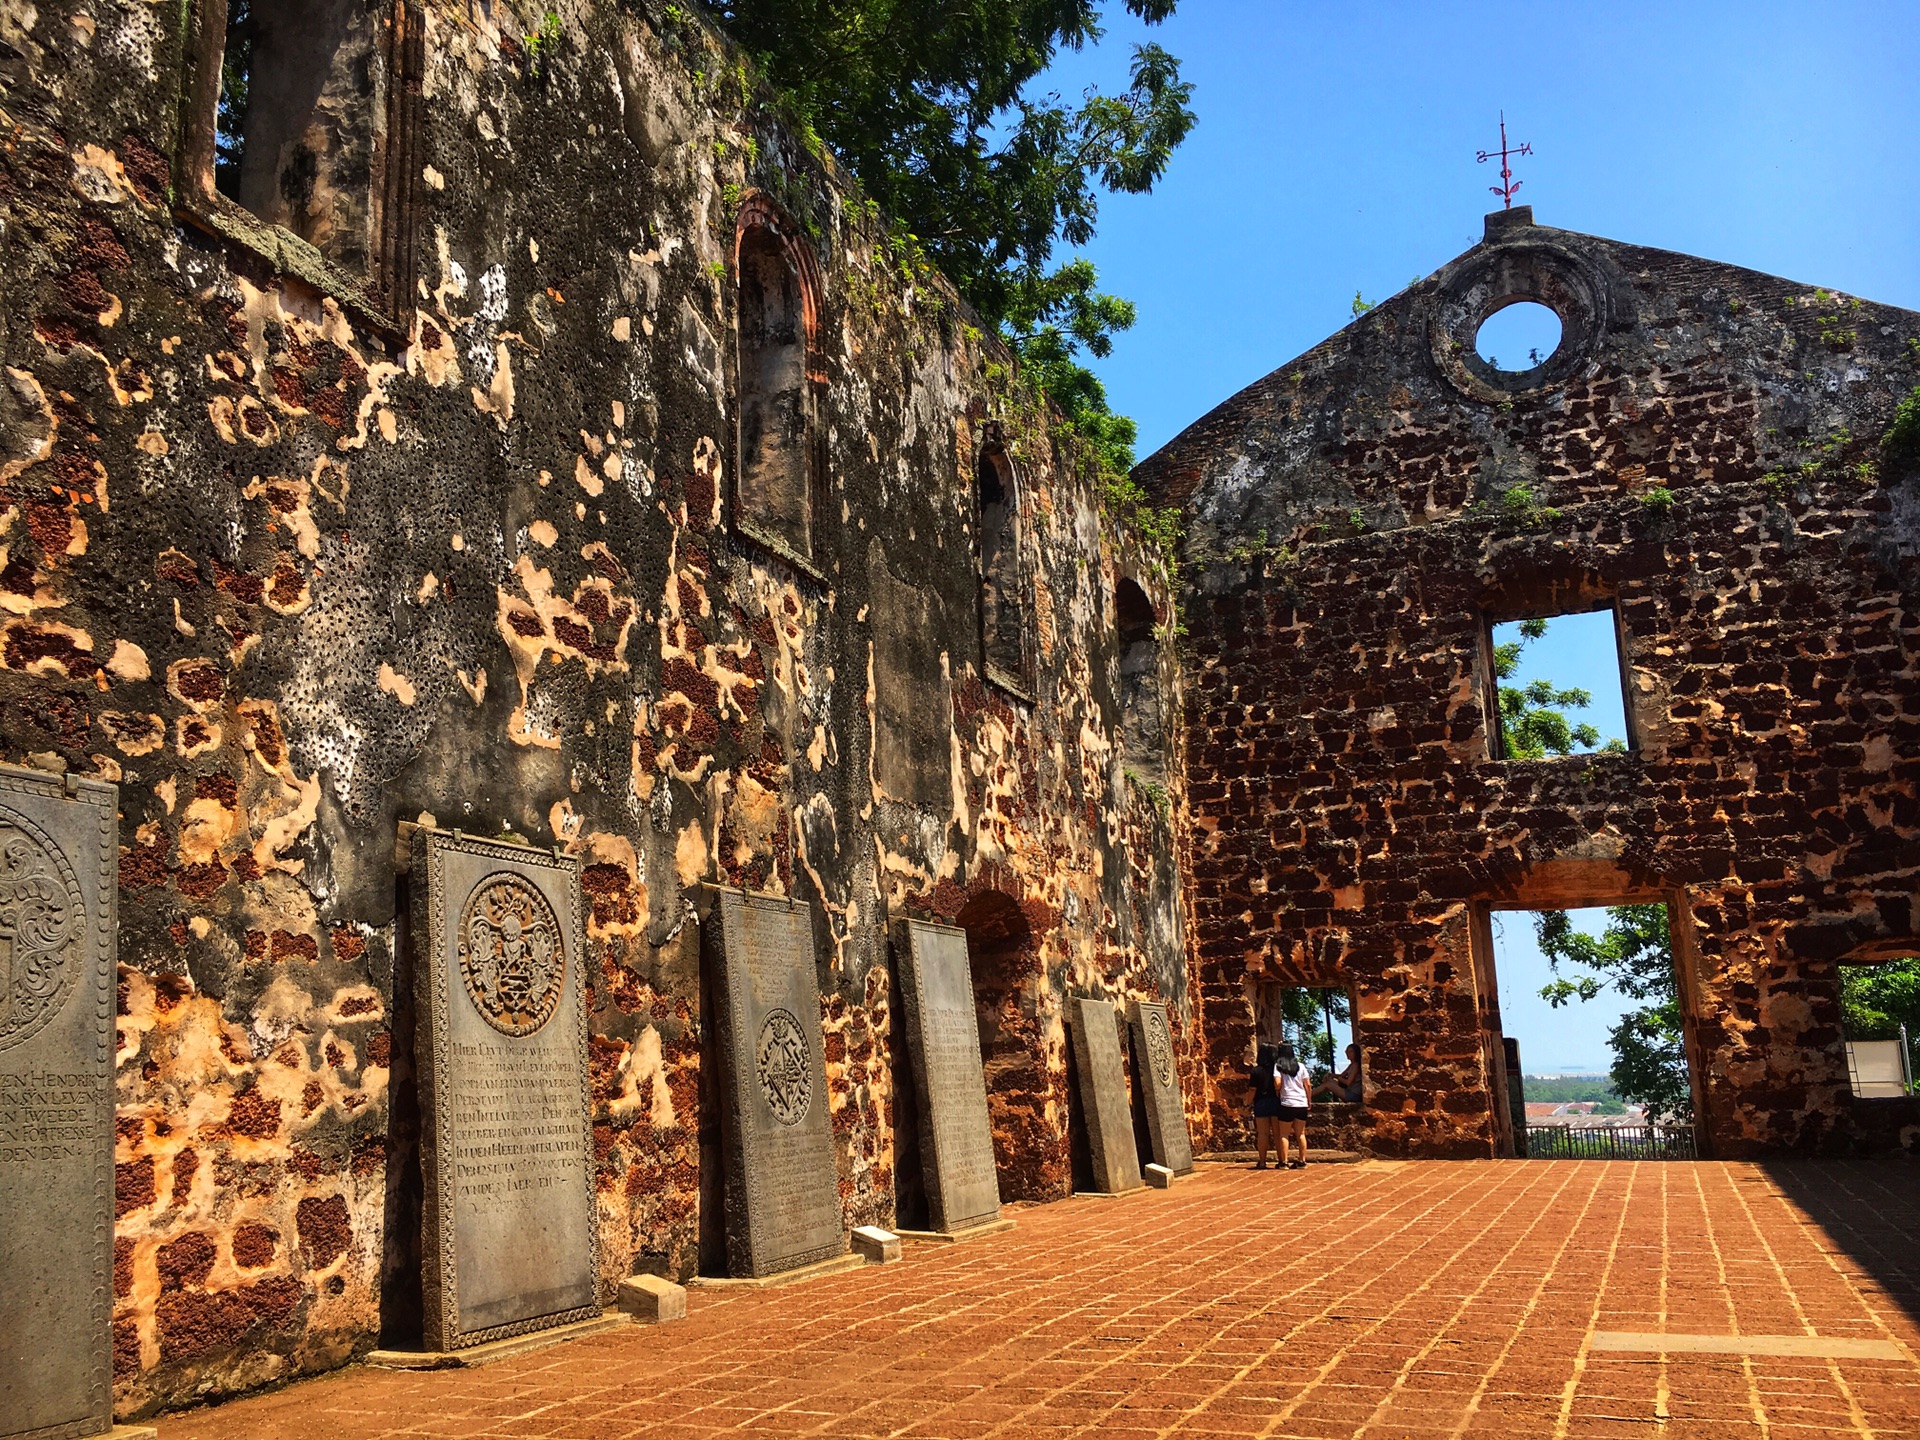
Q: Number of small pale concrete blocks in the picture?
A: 3